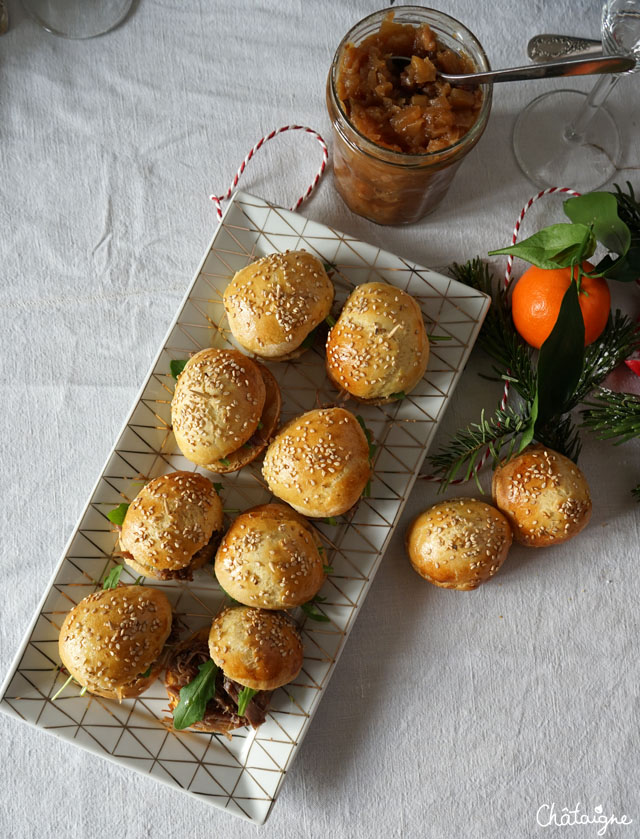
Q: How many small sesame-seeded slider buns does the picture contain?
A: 10